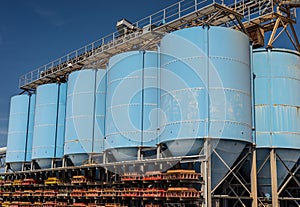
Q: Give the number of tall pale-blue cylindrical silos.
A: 6